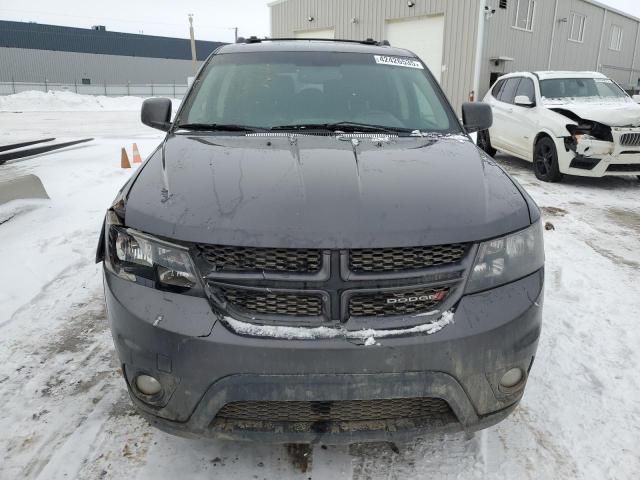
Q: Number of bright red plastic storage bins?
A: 0